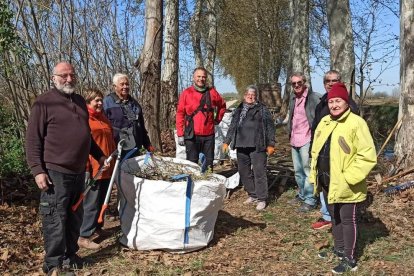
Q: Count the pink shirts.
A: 1